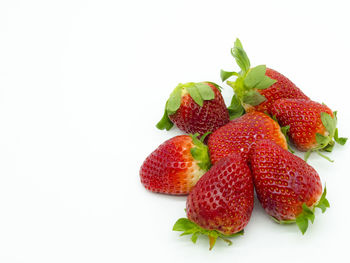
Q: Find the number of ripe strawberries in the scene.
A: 7